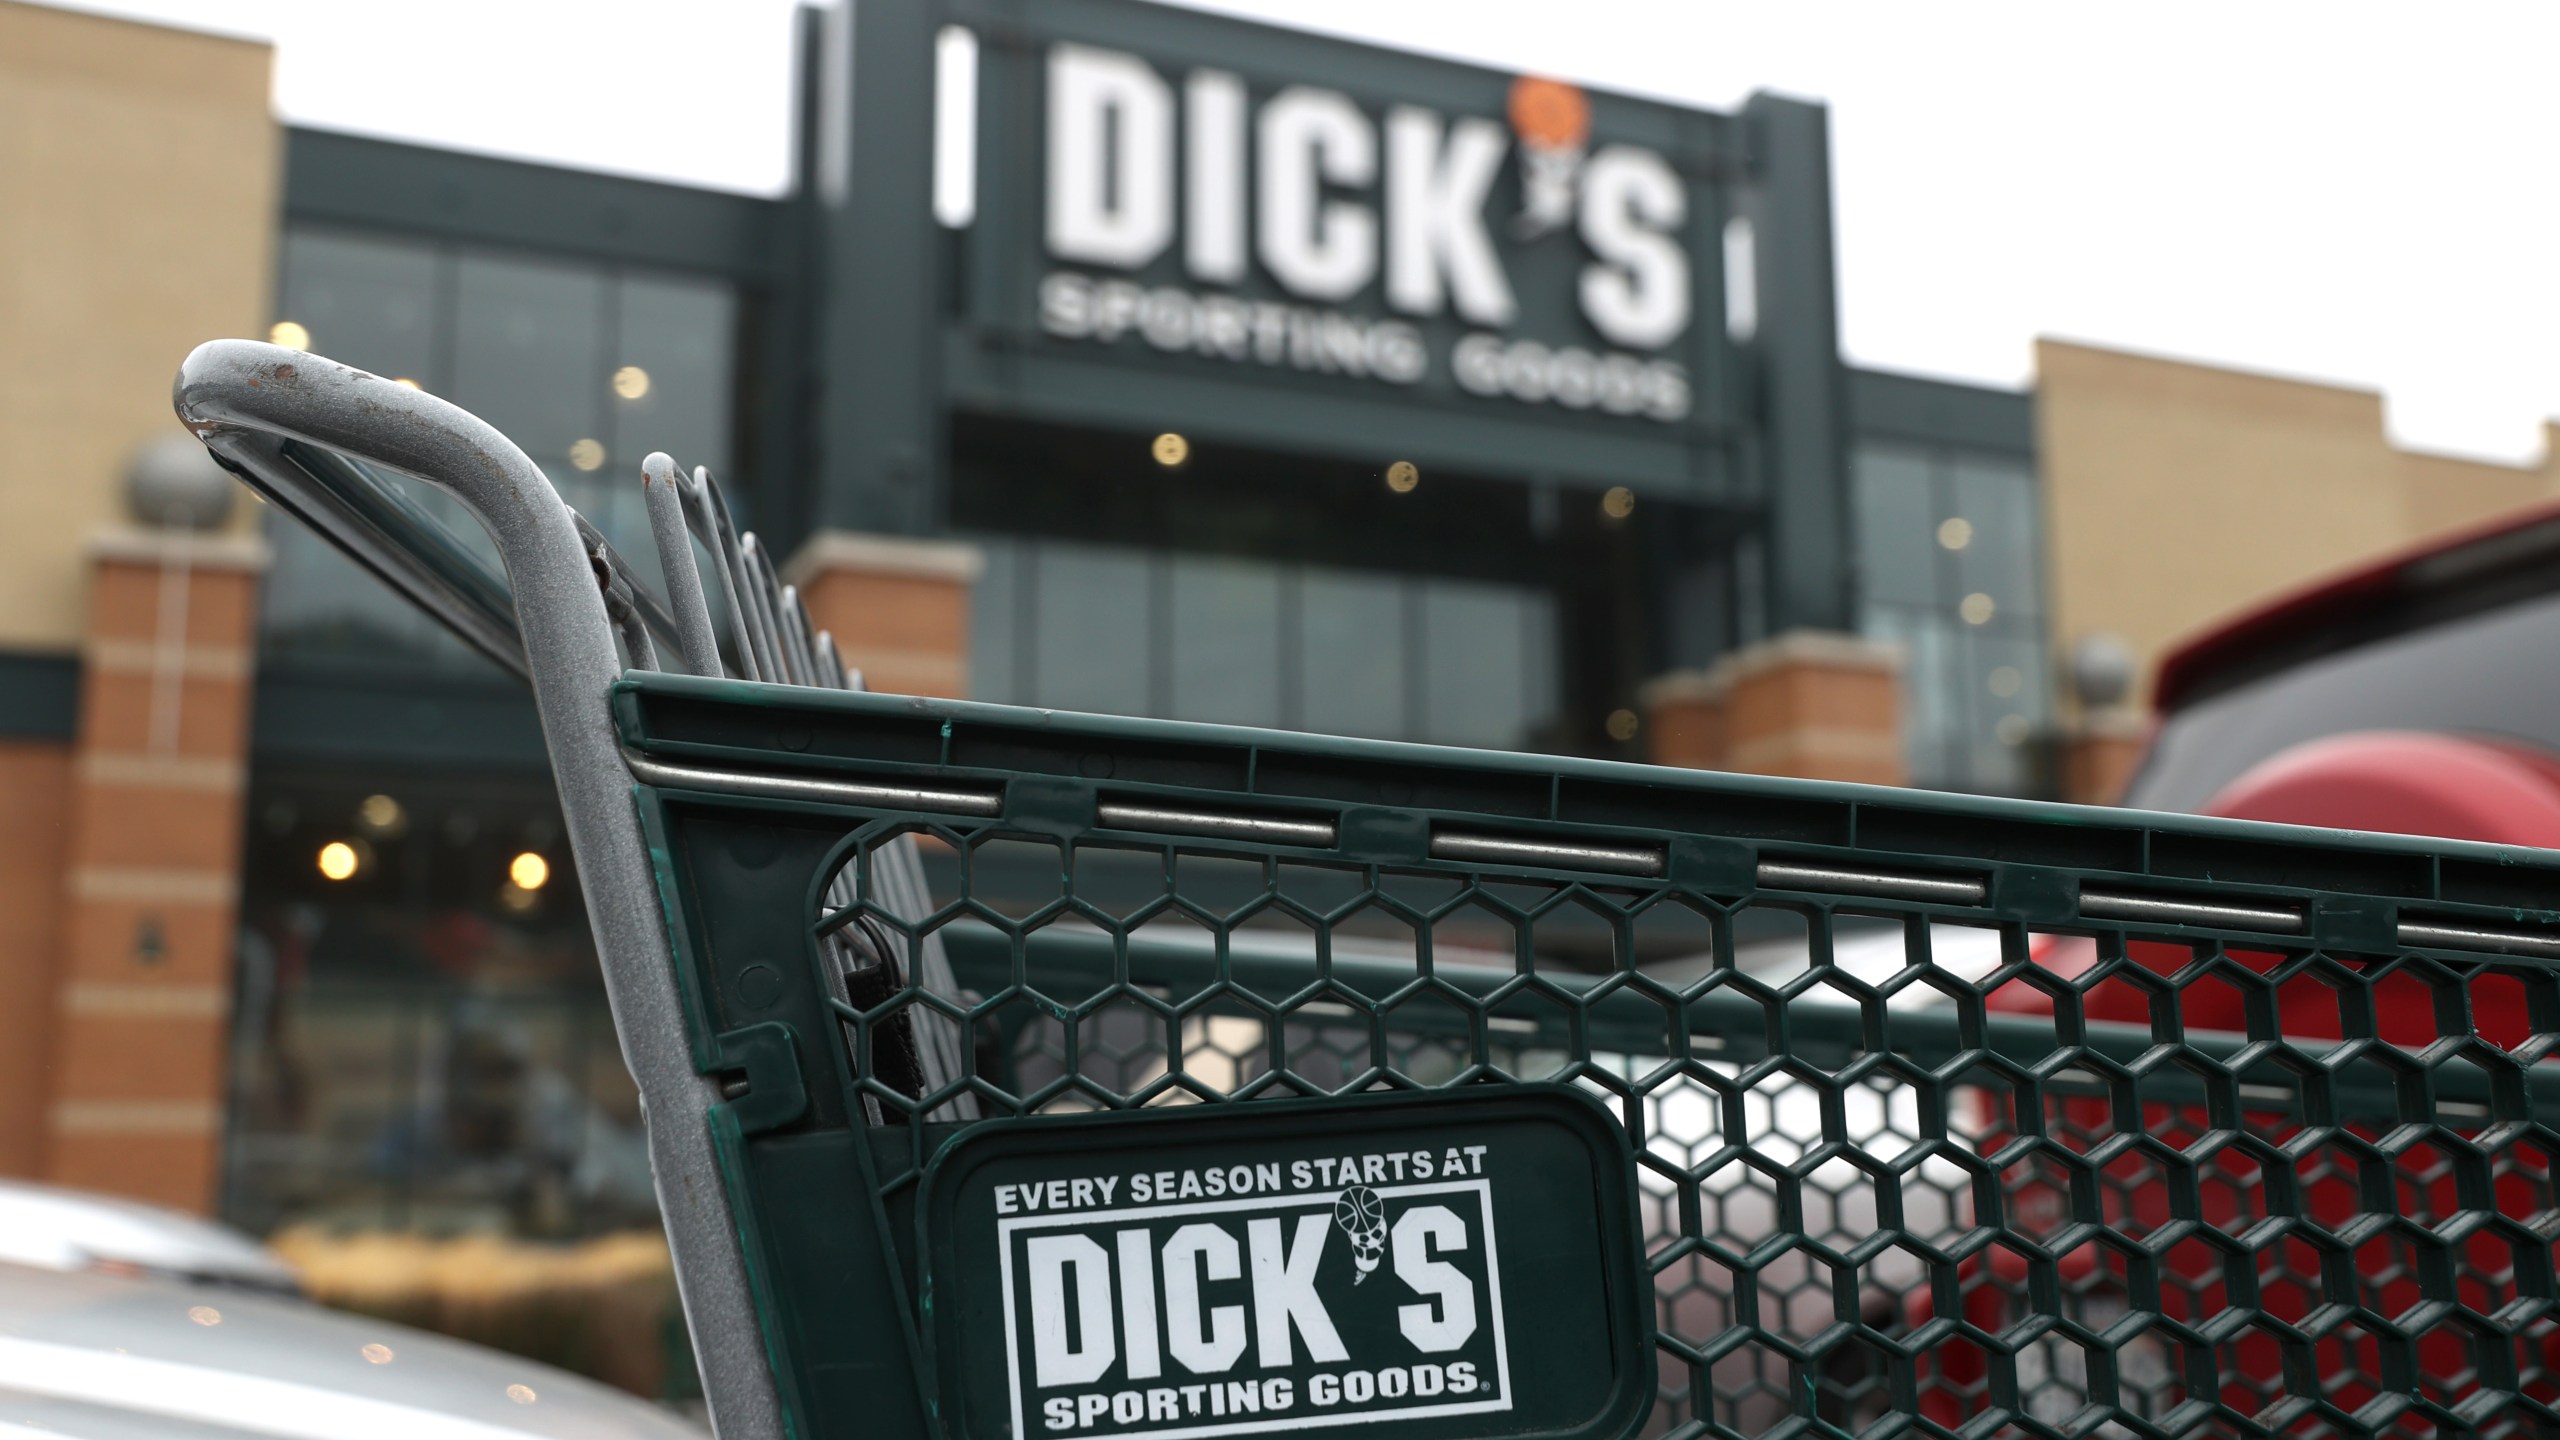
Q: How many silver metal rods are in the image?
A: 6